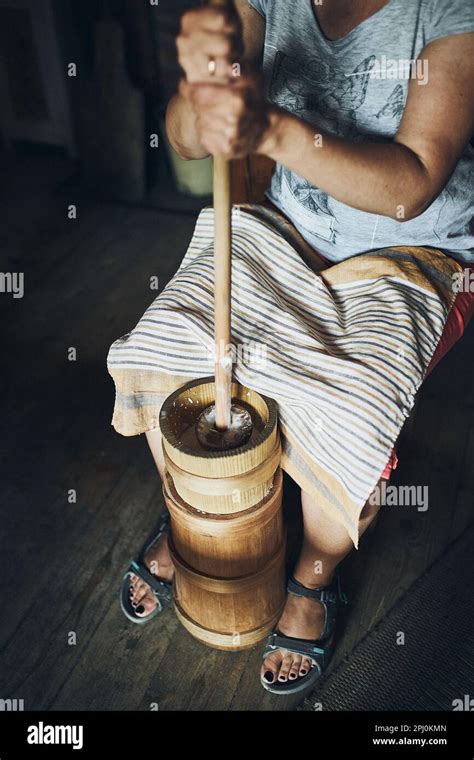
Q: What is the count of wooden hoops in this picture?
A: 4